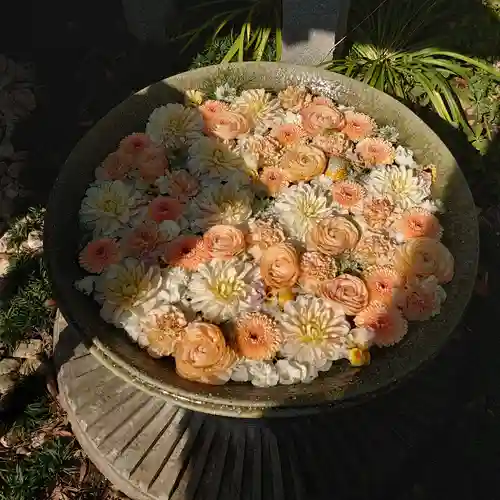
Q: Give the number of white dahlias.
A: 10